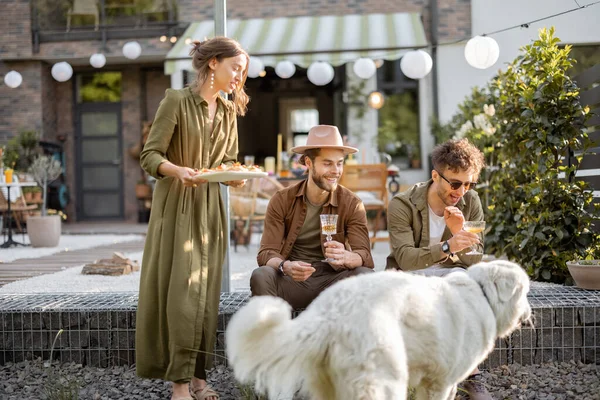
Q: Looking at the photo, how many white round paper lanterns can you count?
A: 10